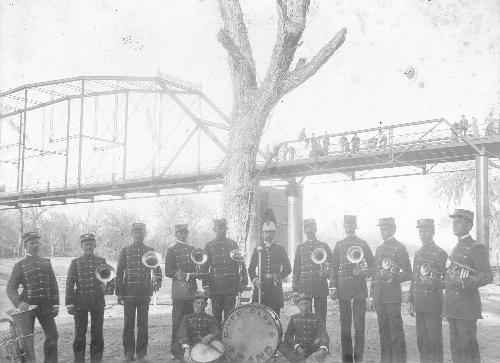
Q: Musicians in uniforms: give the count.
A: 13